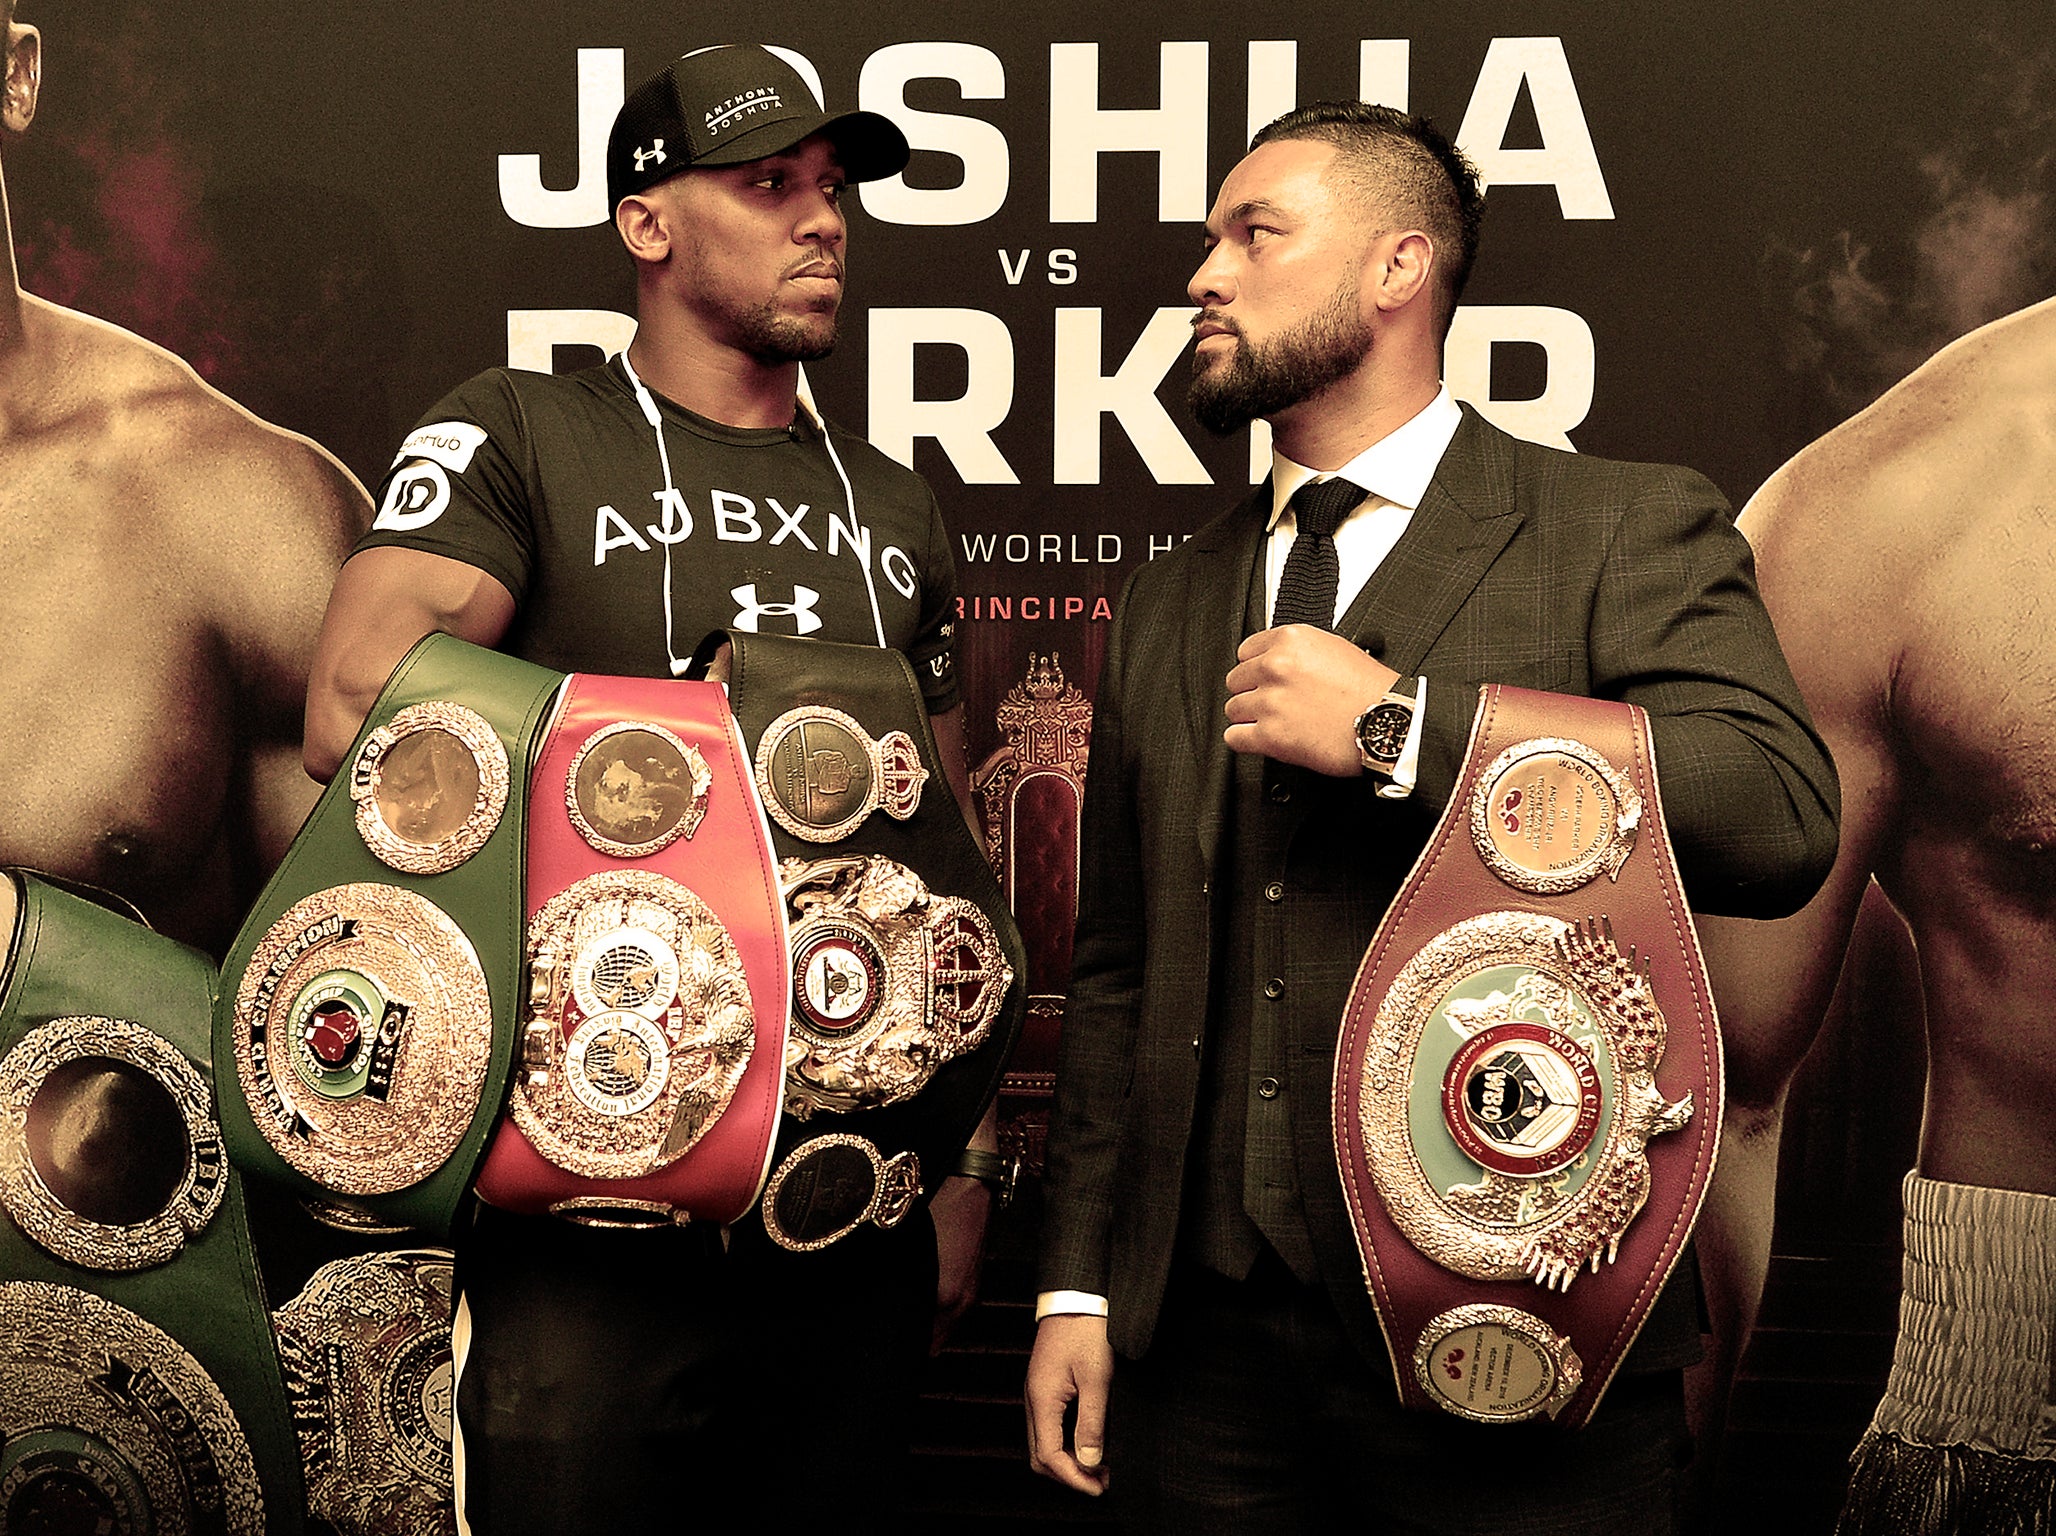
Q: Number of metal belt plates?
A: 15